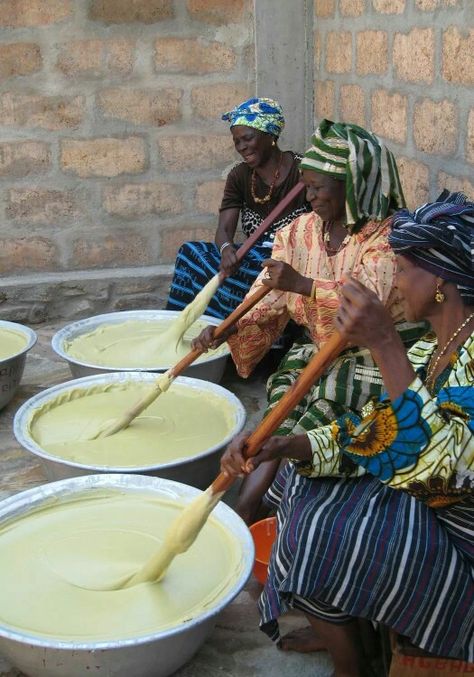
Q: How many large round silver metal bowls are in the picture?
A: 4